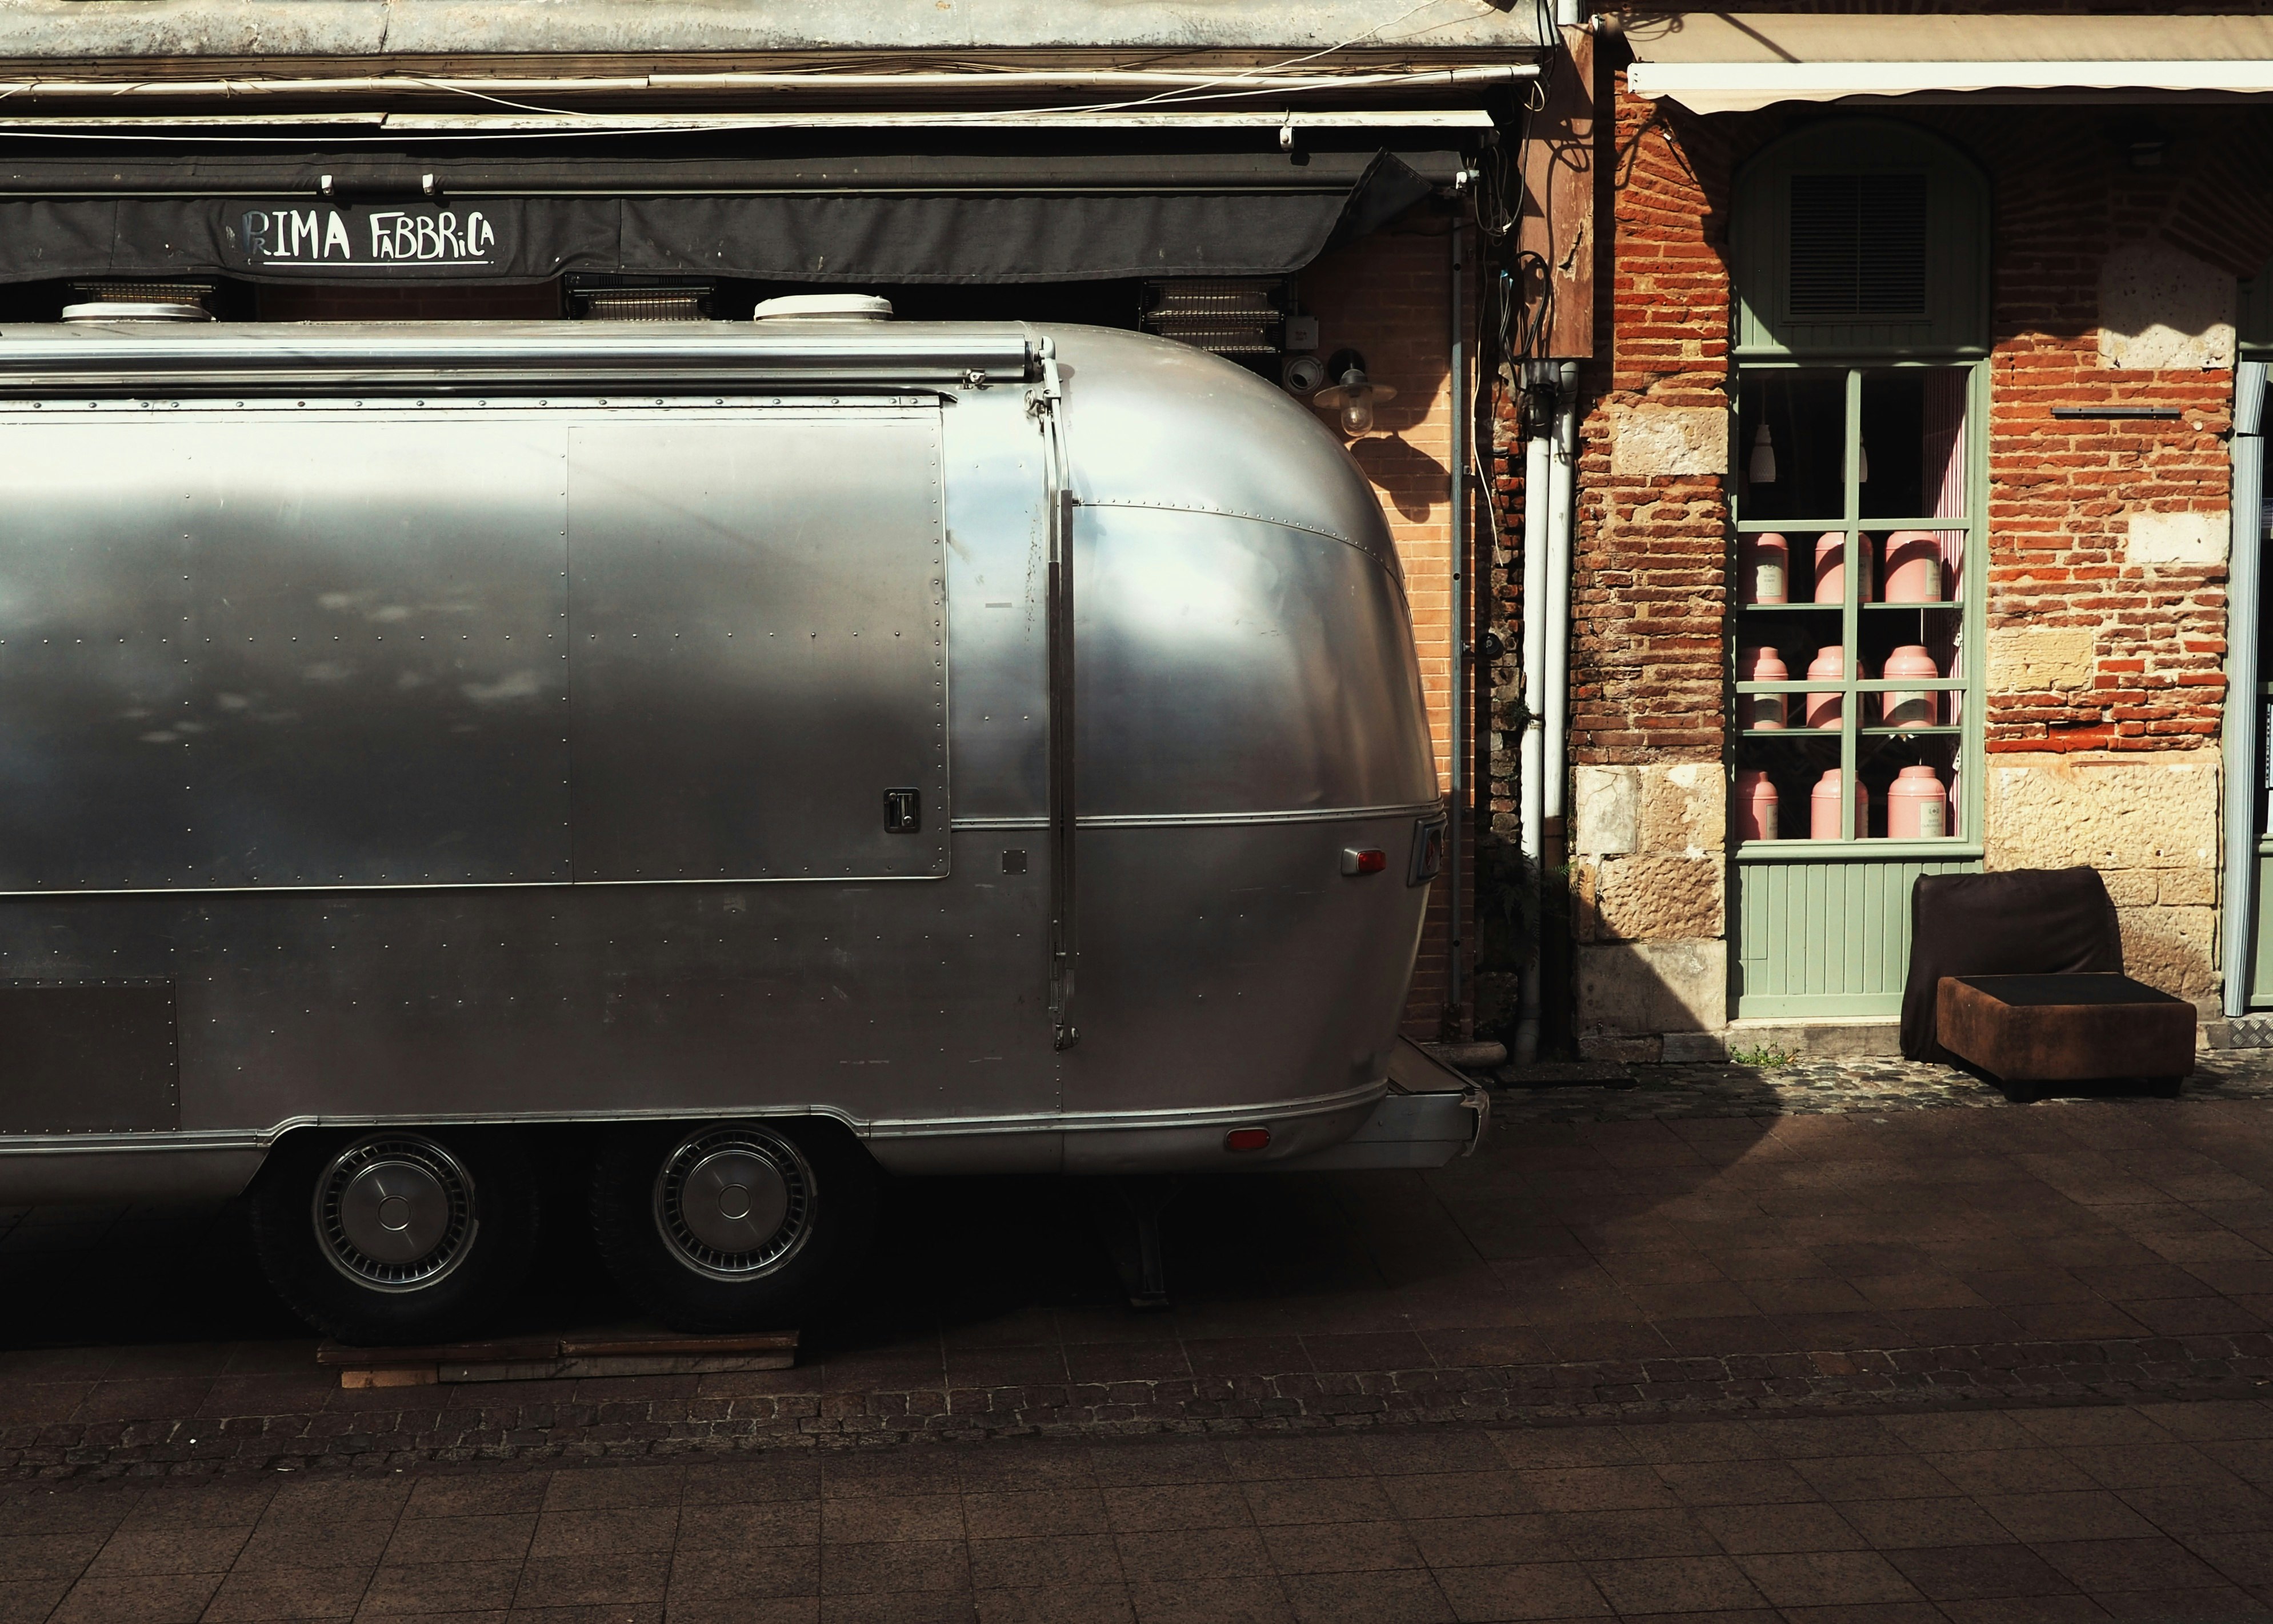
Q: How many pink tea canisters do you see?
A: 9